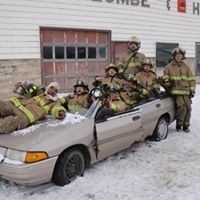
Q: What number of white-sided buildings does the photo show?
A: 1